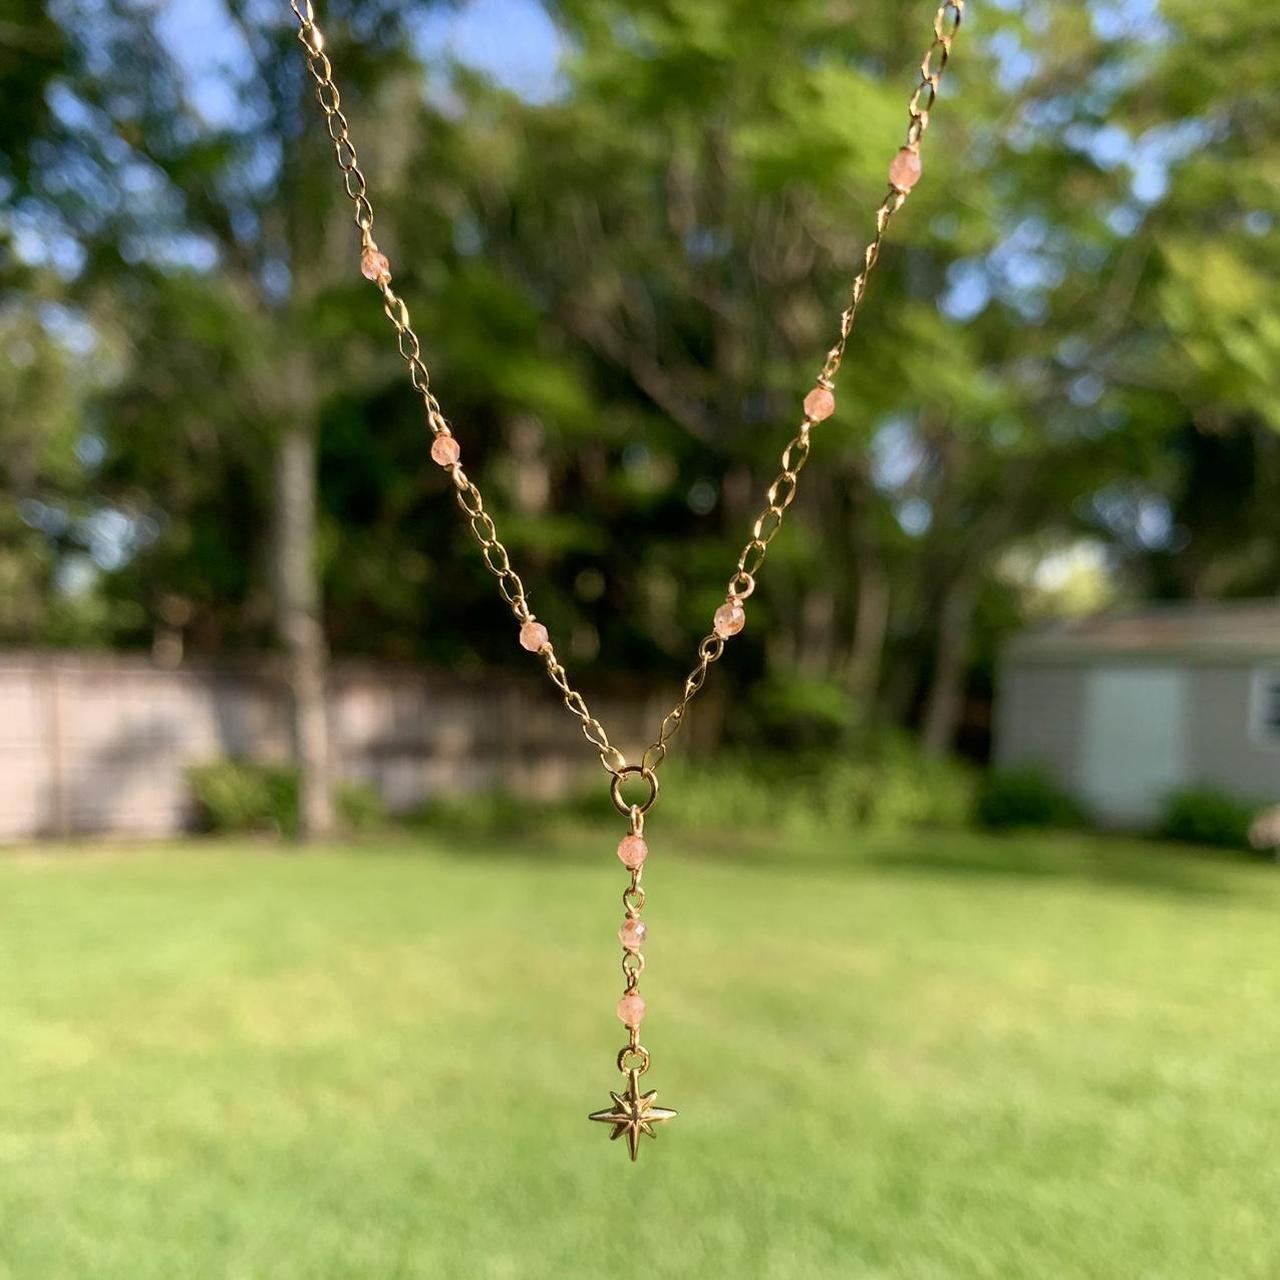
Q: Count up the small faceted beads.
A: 9